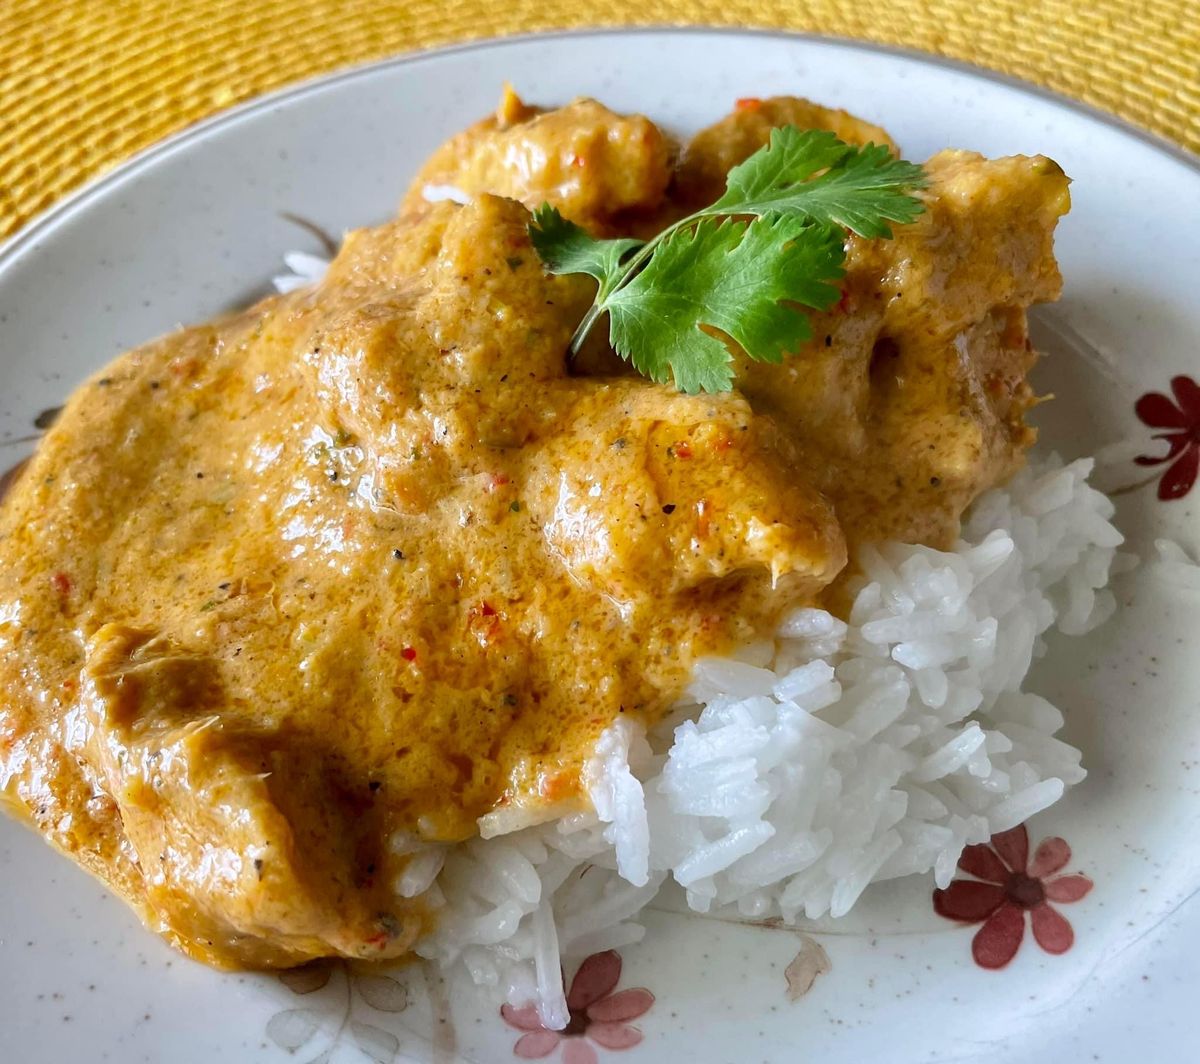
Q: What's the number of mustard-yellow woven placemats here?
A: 1